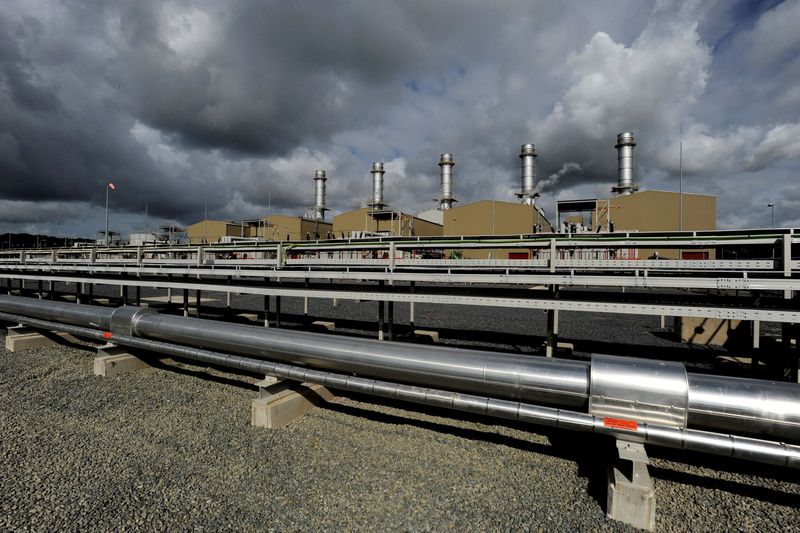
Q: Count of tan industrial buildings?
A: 5